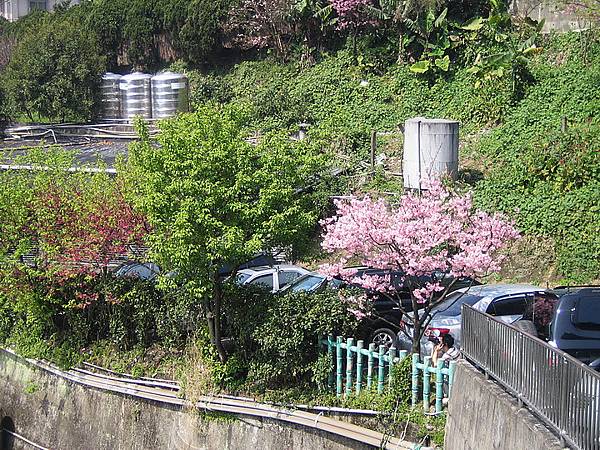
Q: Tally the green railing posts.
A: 13